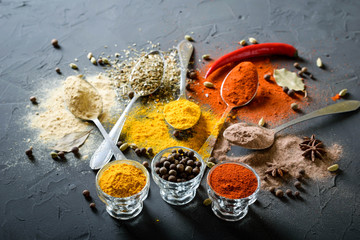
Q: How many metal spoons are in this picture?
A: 5